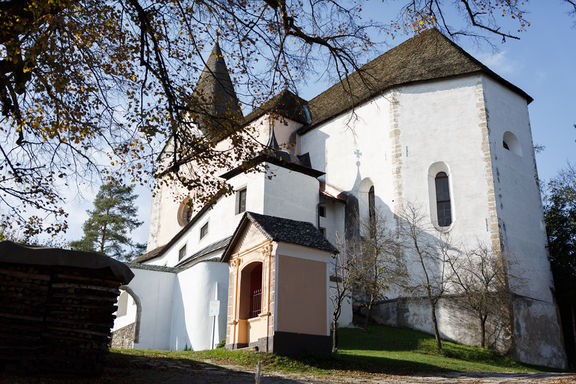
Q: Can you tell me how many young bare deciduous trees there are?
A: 4